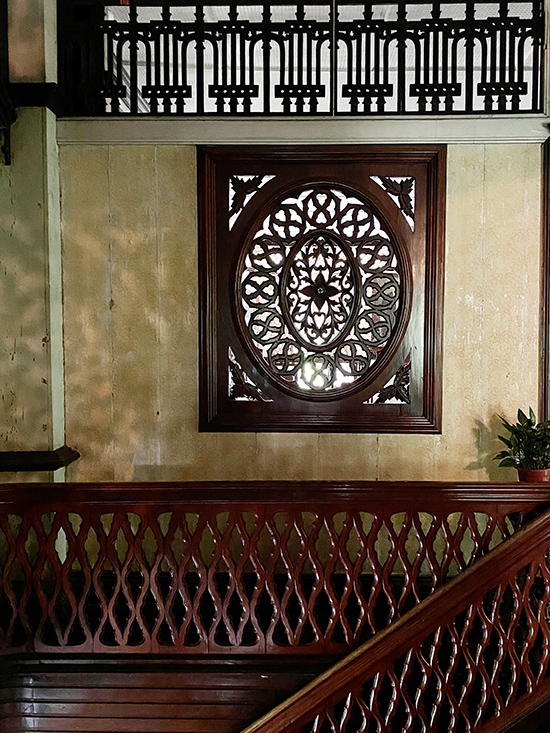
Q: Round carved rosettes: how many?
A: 12